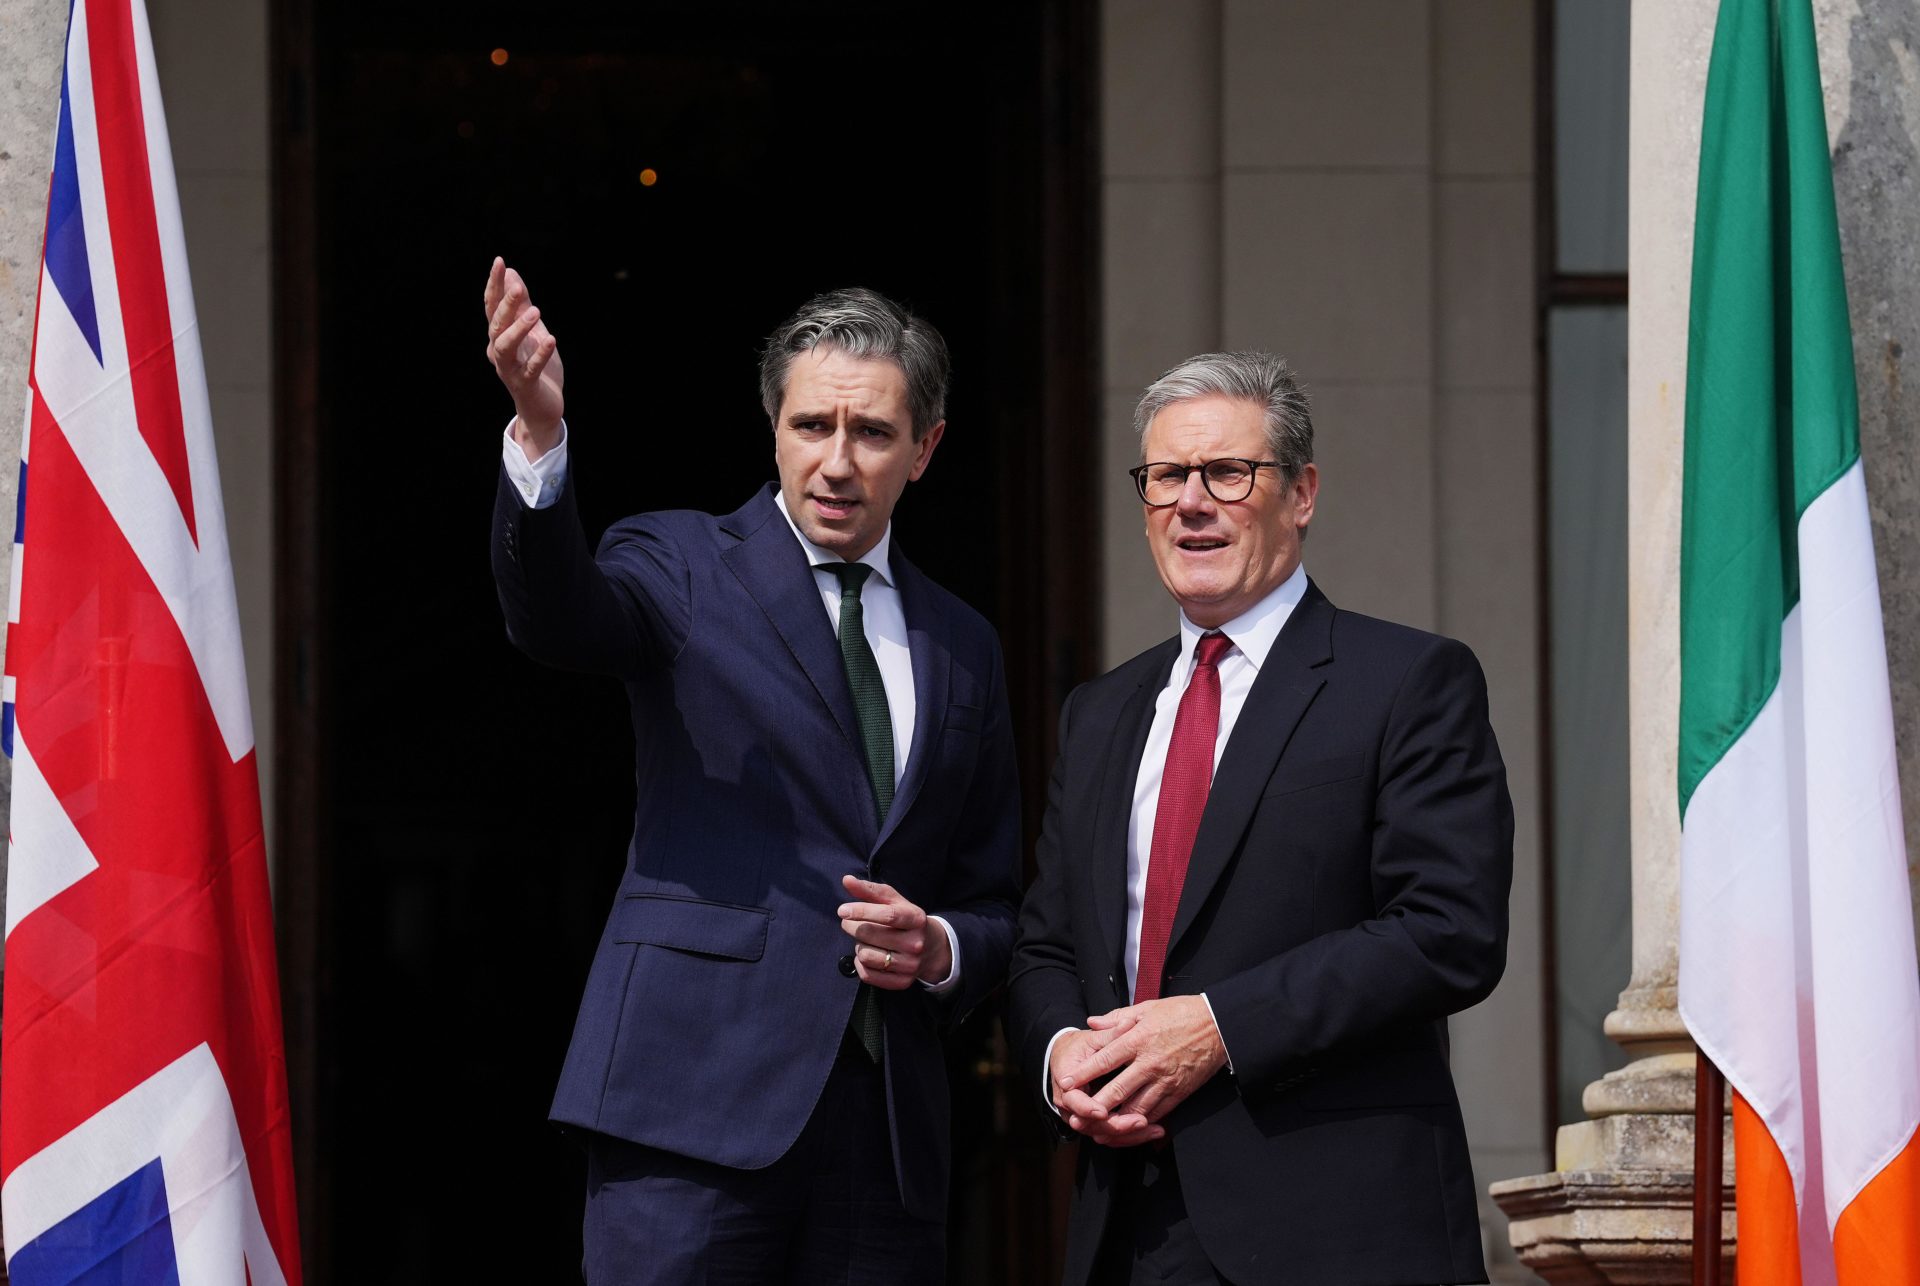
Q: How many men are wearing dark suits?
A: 2